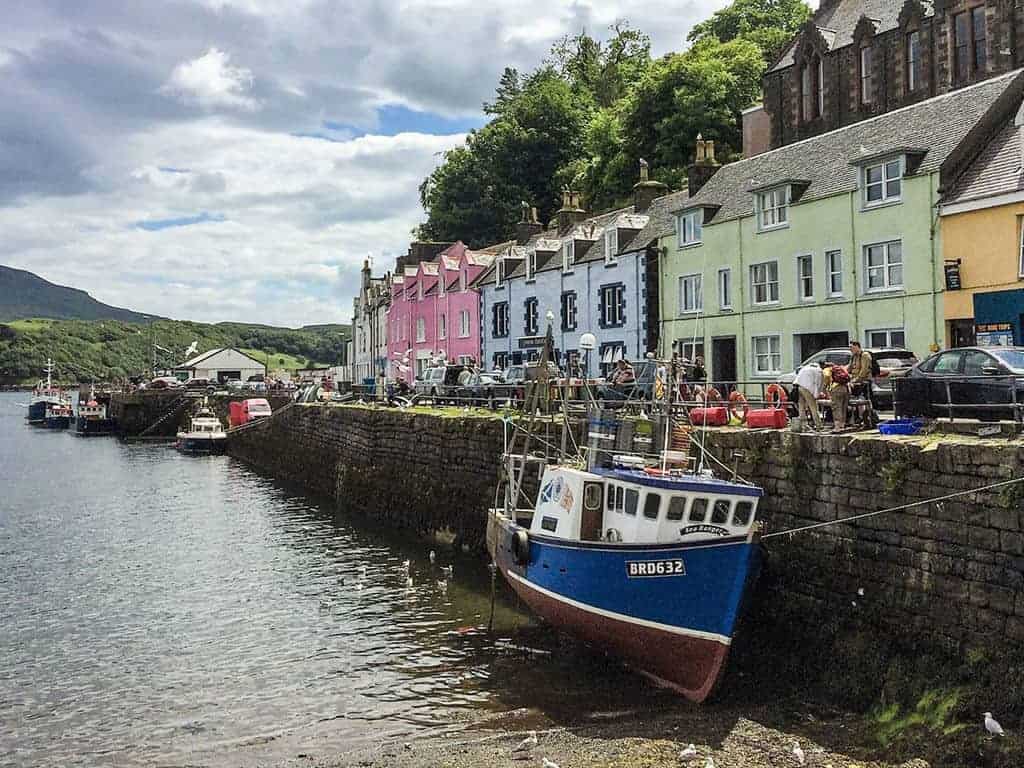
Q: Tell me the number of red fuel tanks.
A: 2